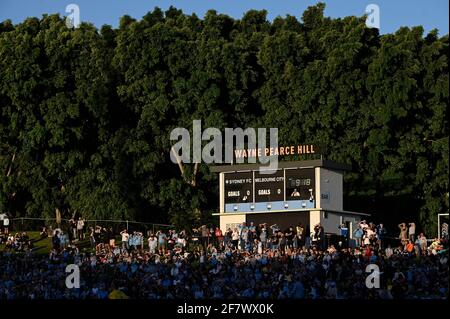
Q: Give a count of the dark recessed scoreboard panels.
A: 3